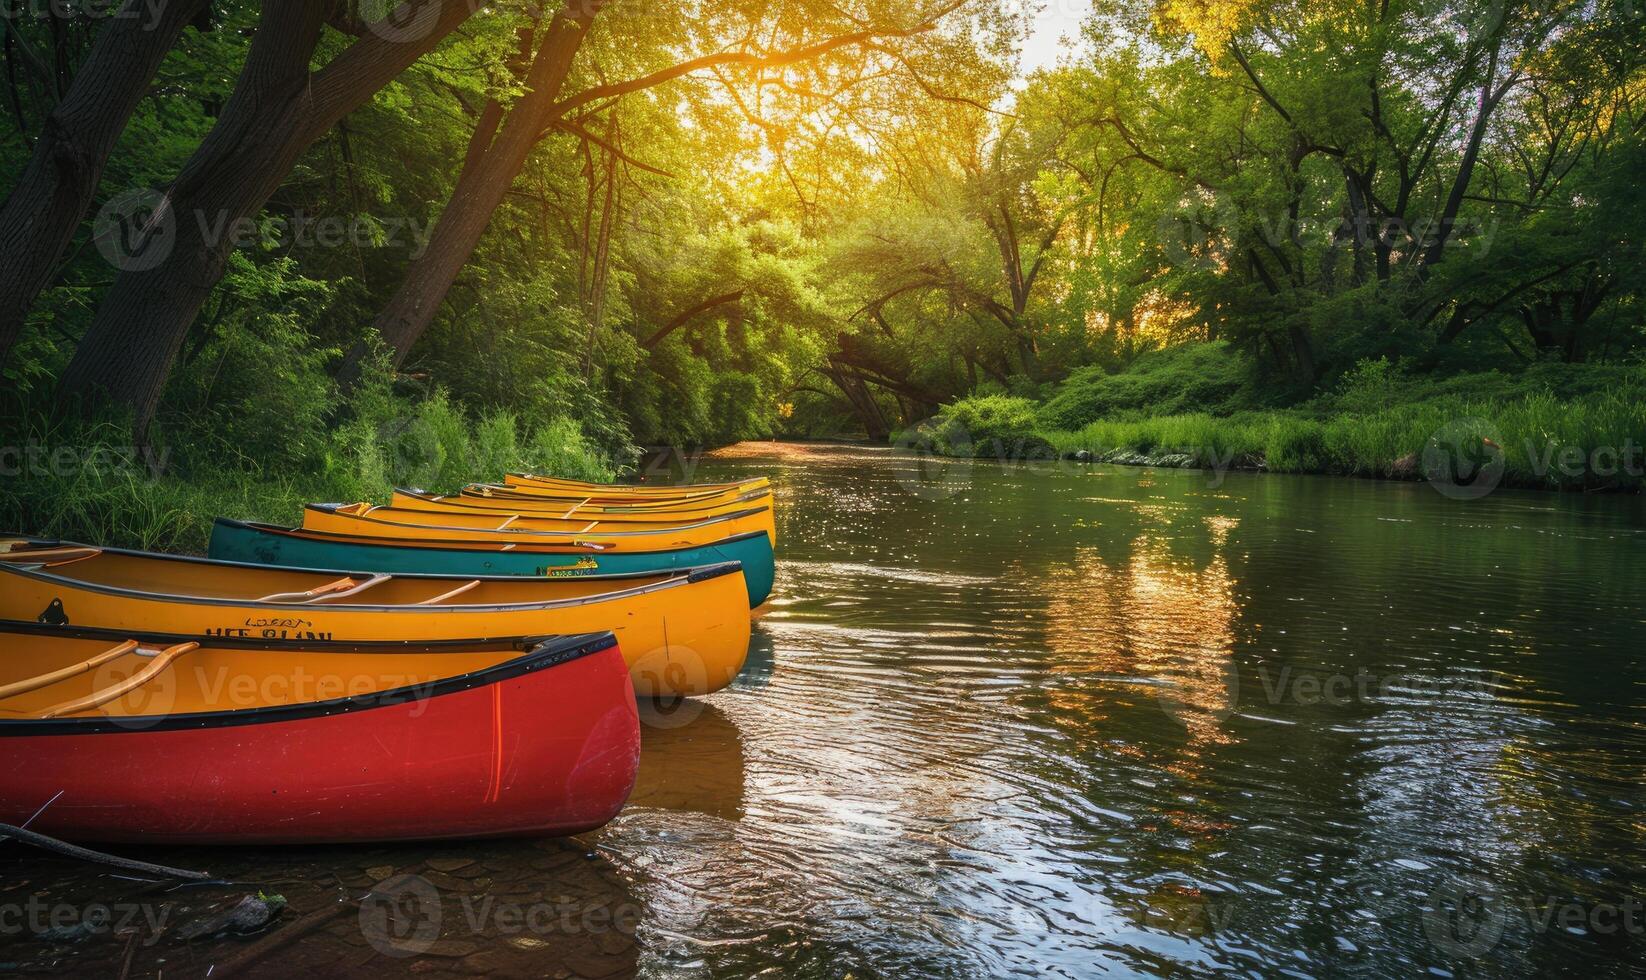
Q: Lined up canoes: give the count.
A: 7